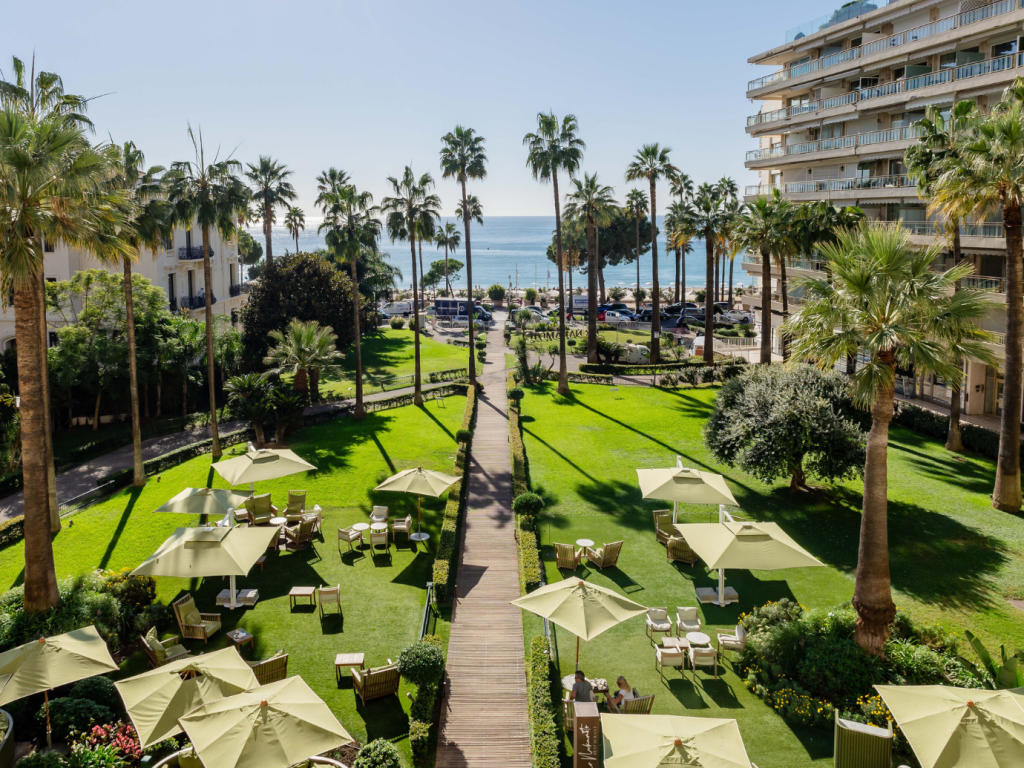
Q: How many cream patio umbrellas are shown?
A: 12